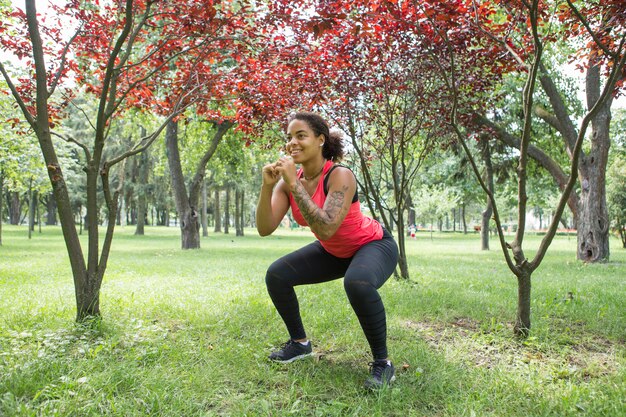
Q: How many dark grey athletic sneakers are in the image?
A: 2